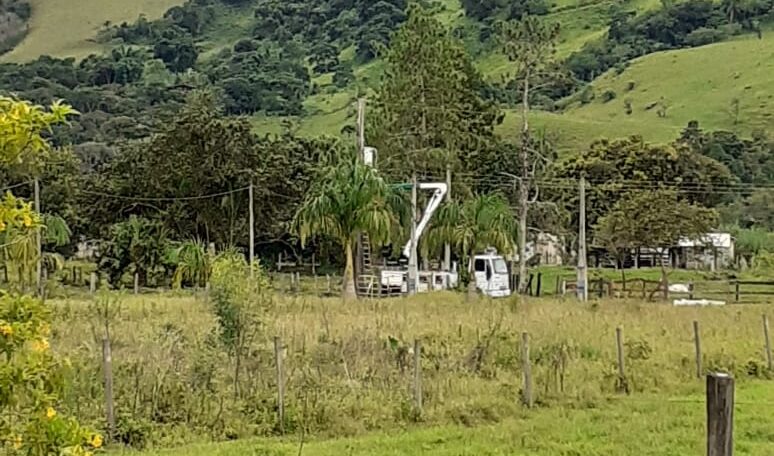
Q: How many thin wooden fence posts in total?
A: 7